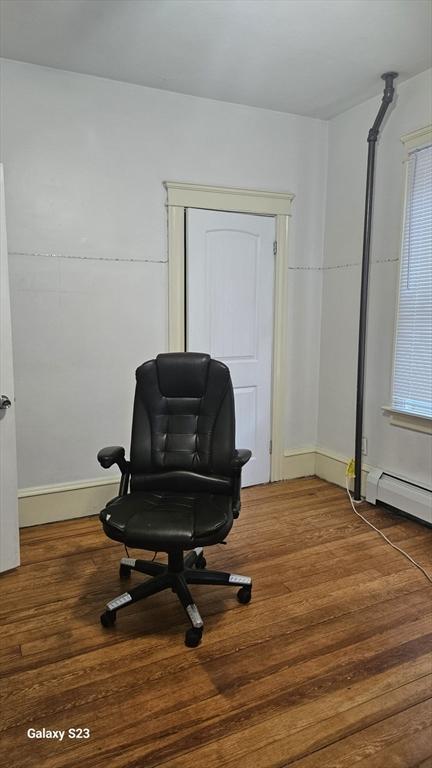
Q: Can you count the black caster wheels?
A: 5